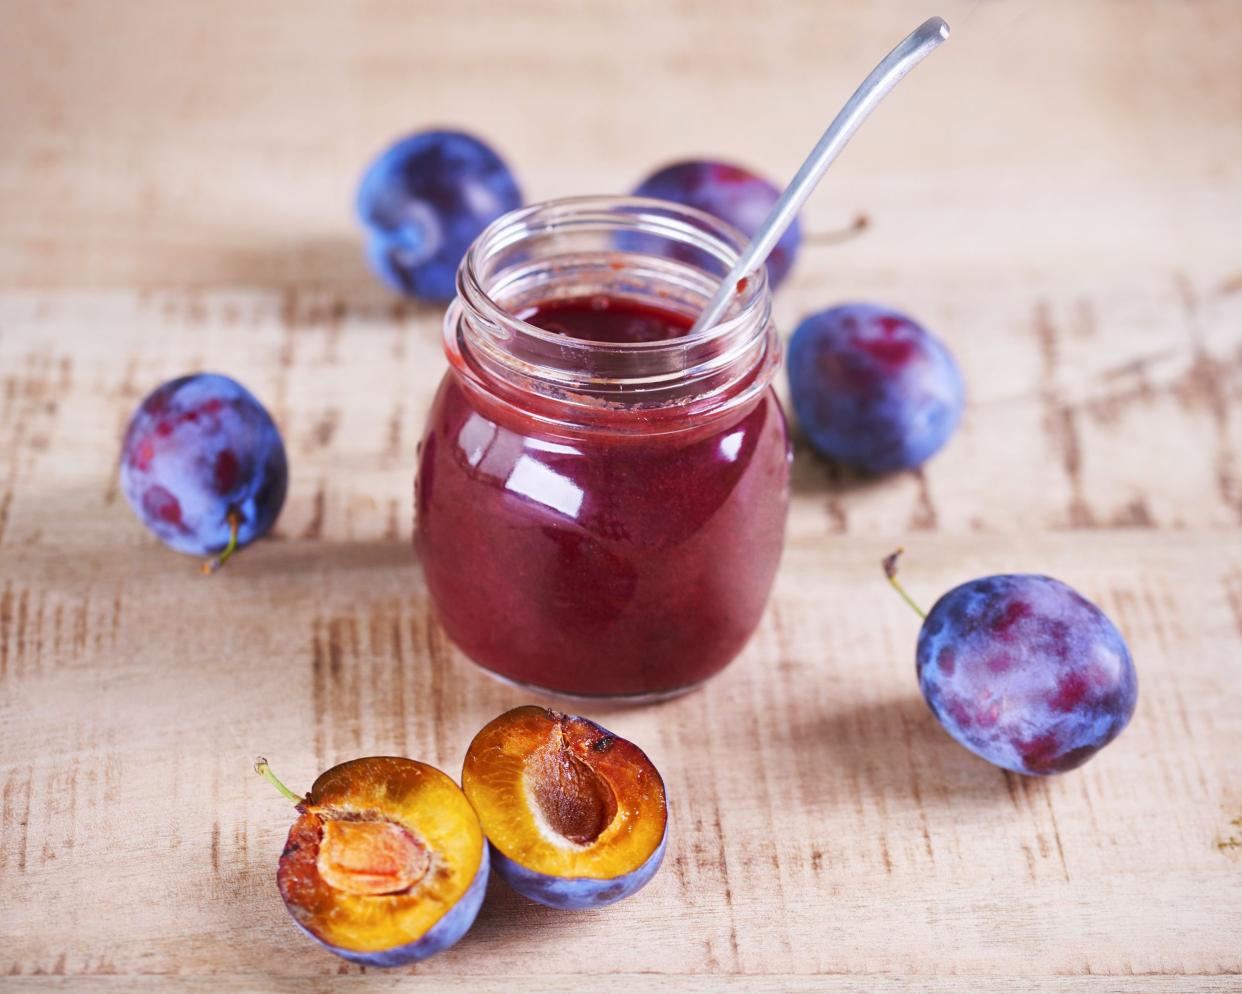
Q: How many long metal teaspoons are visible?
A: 1